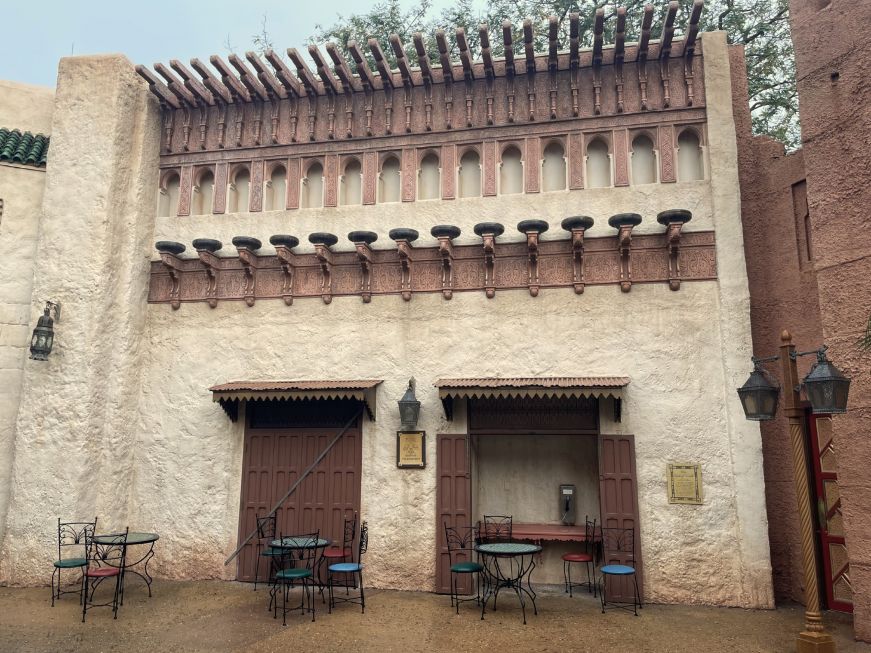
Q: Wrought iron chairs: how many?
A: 10